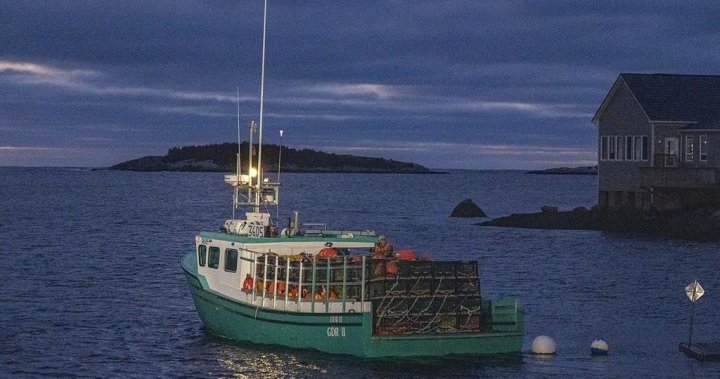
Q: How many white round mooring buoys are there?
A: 2